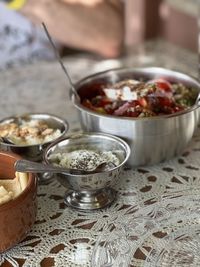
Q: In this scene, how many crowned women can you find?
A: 0